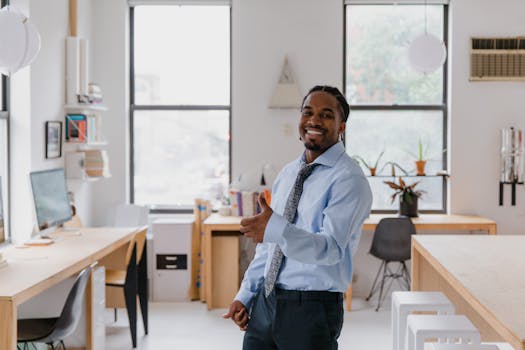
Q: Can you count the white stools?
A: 3